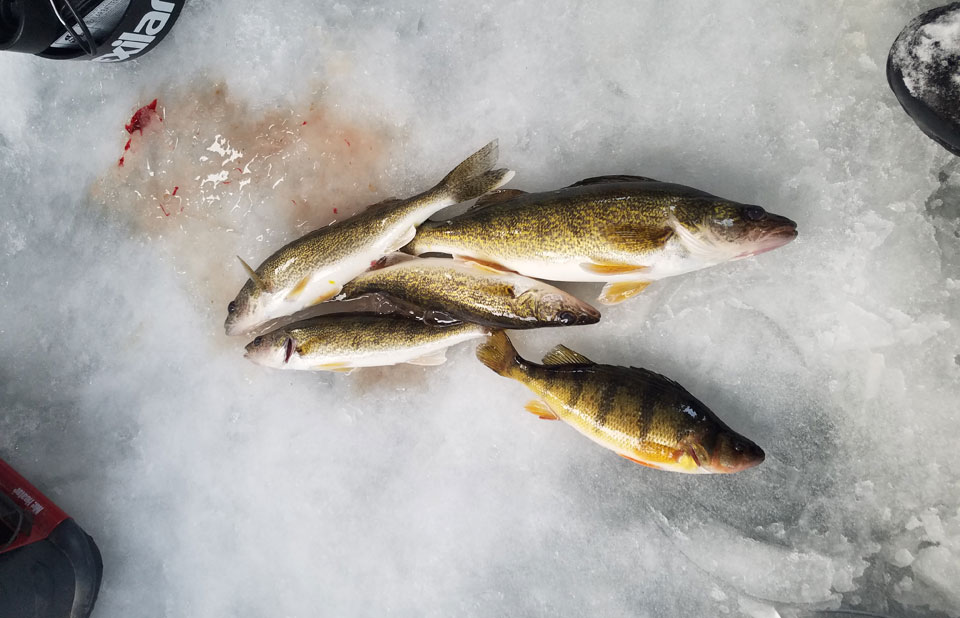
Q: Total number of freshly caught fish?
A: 5